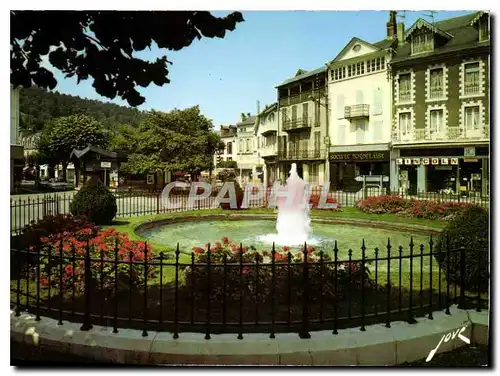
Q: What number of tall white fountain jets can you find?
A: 1